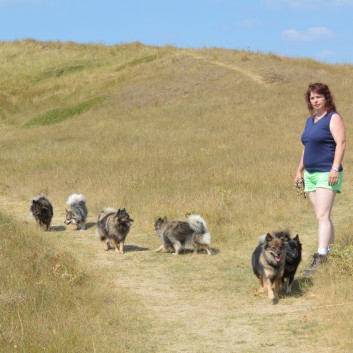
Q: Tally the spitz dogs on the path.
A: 6